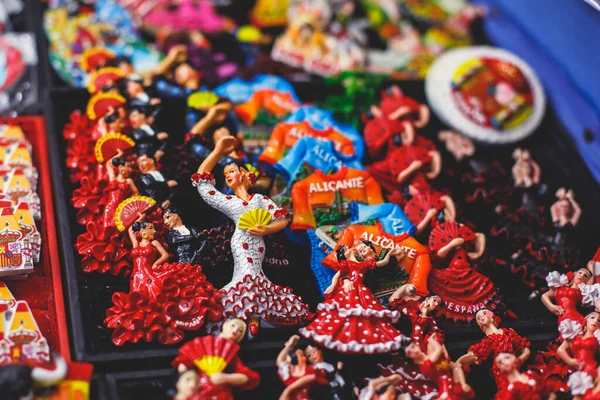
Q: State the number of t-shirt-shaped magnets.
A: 8